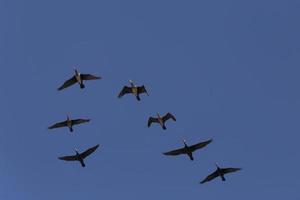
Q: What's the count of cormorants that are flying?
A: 7